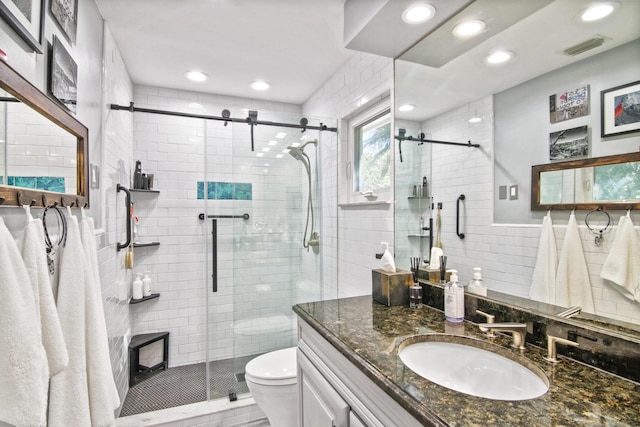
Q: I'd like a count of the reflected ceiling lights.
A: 4